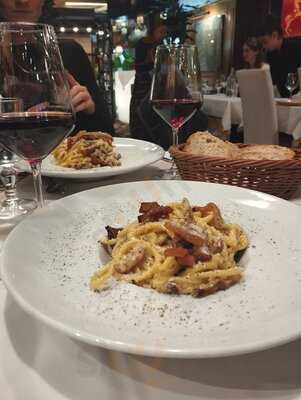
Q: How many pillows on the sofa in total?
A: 0